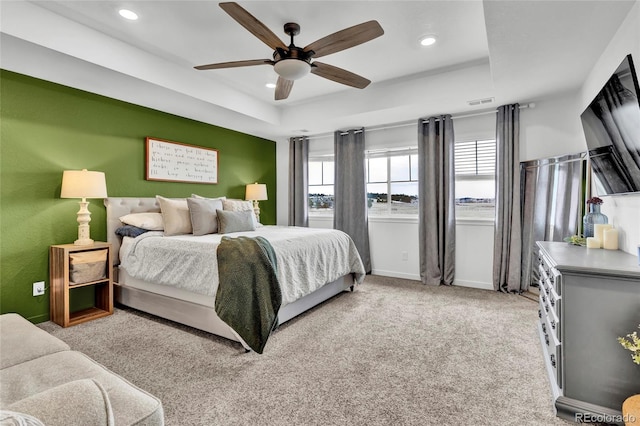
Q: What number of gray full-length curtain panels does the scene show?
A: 4